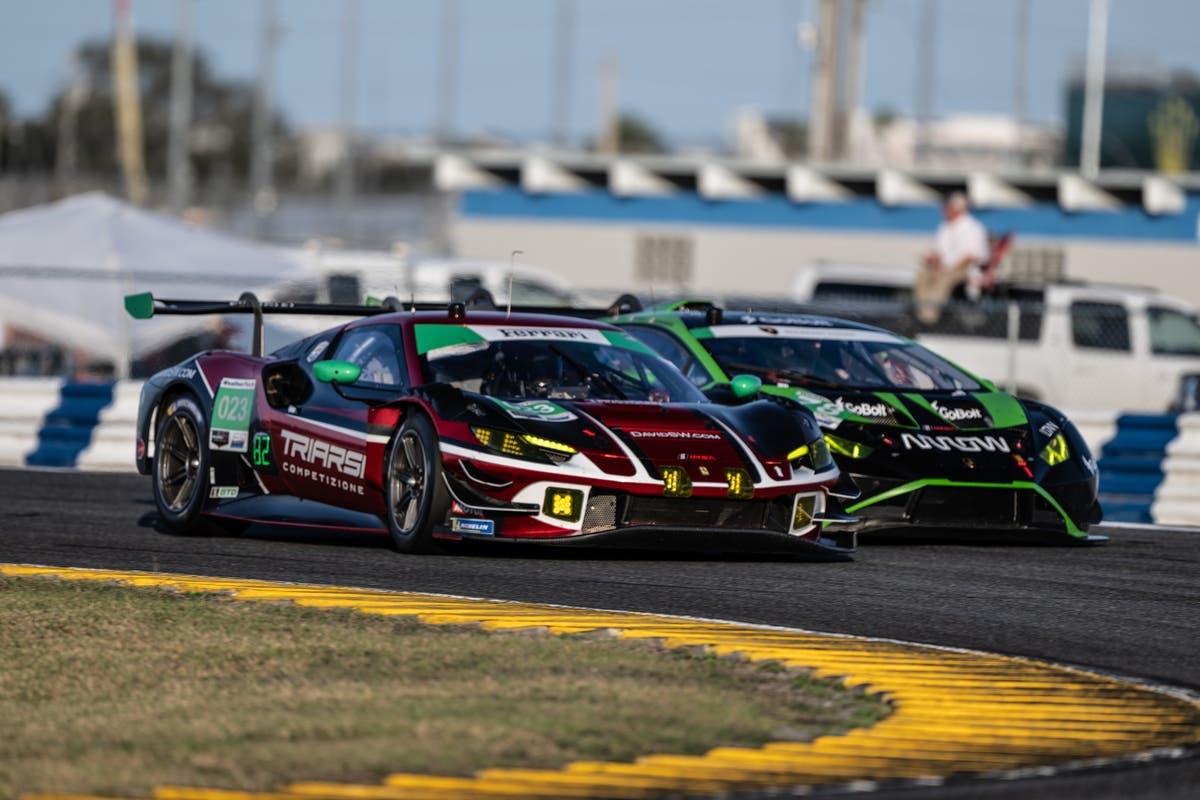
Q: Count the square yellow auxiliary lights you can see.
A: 4